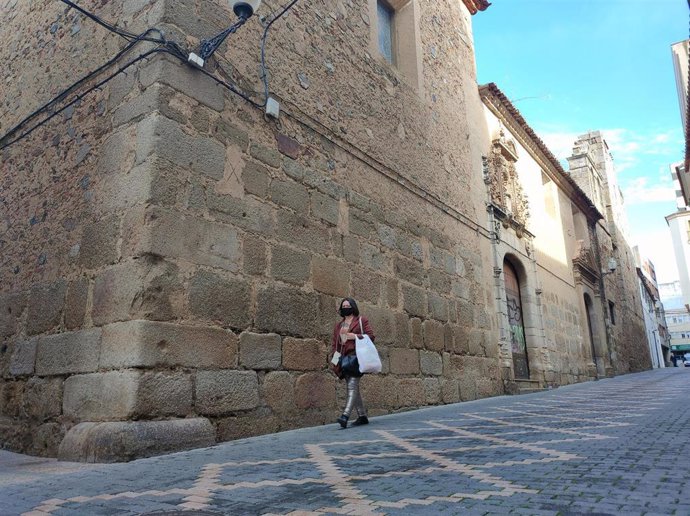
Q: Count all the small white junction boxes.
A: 2